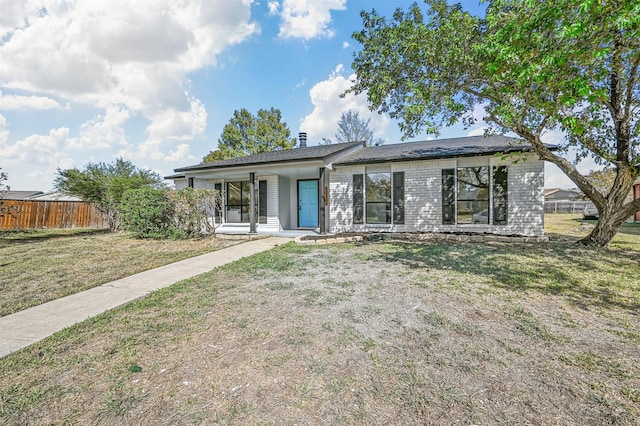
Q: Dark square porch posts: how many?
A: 3